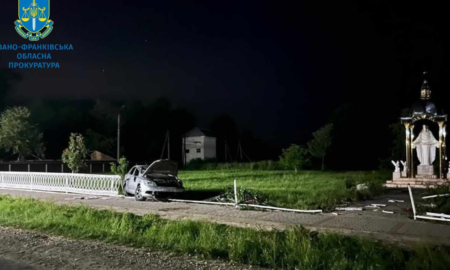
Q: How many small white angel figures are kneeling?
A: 2